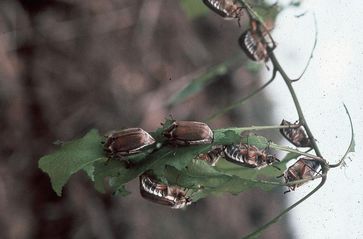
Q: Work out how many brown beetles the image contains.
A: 9